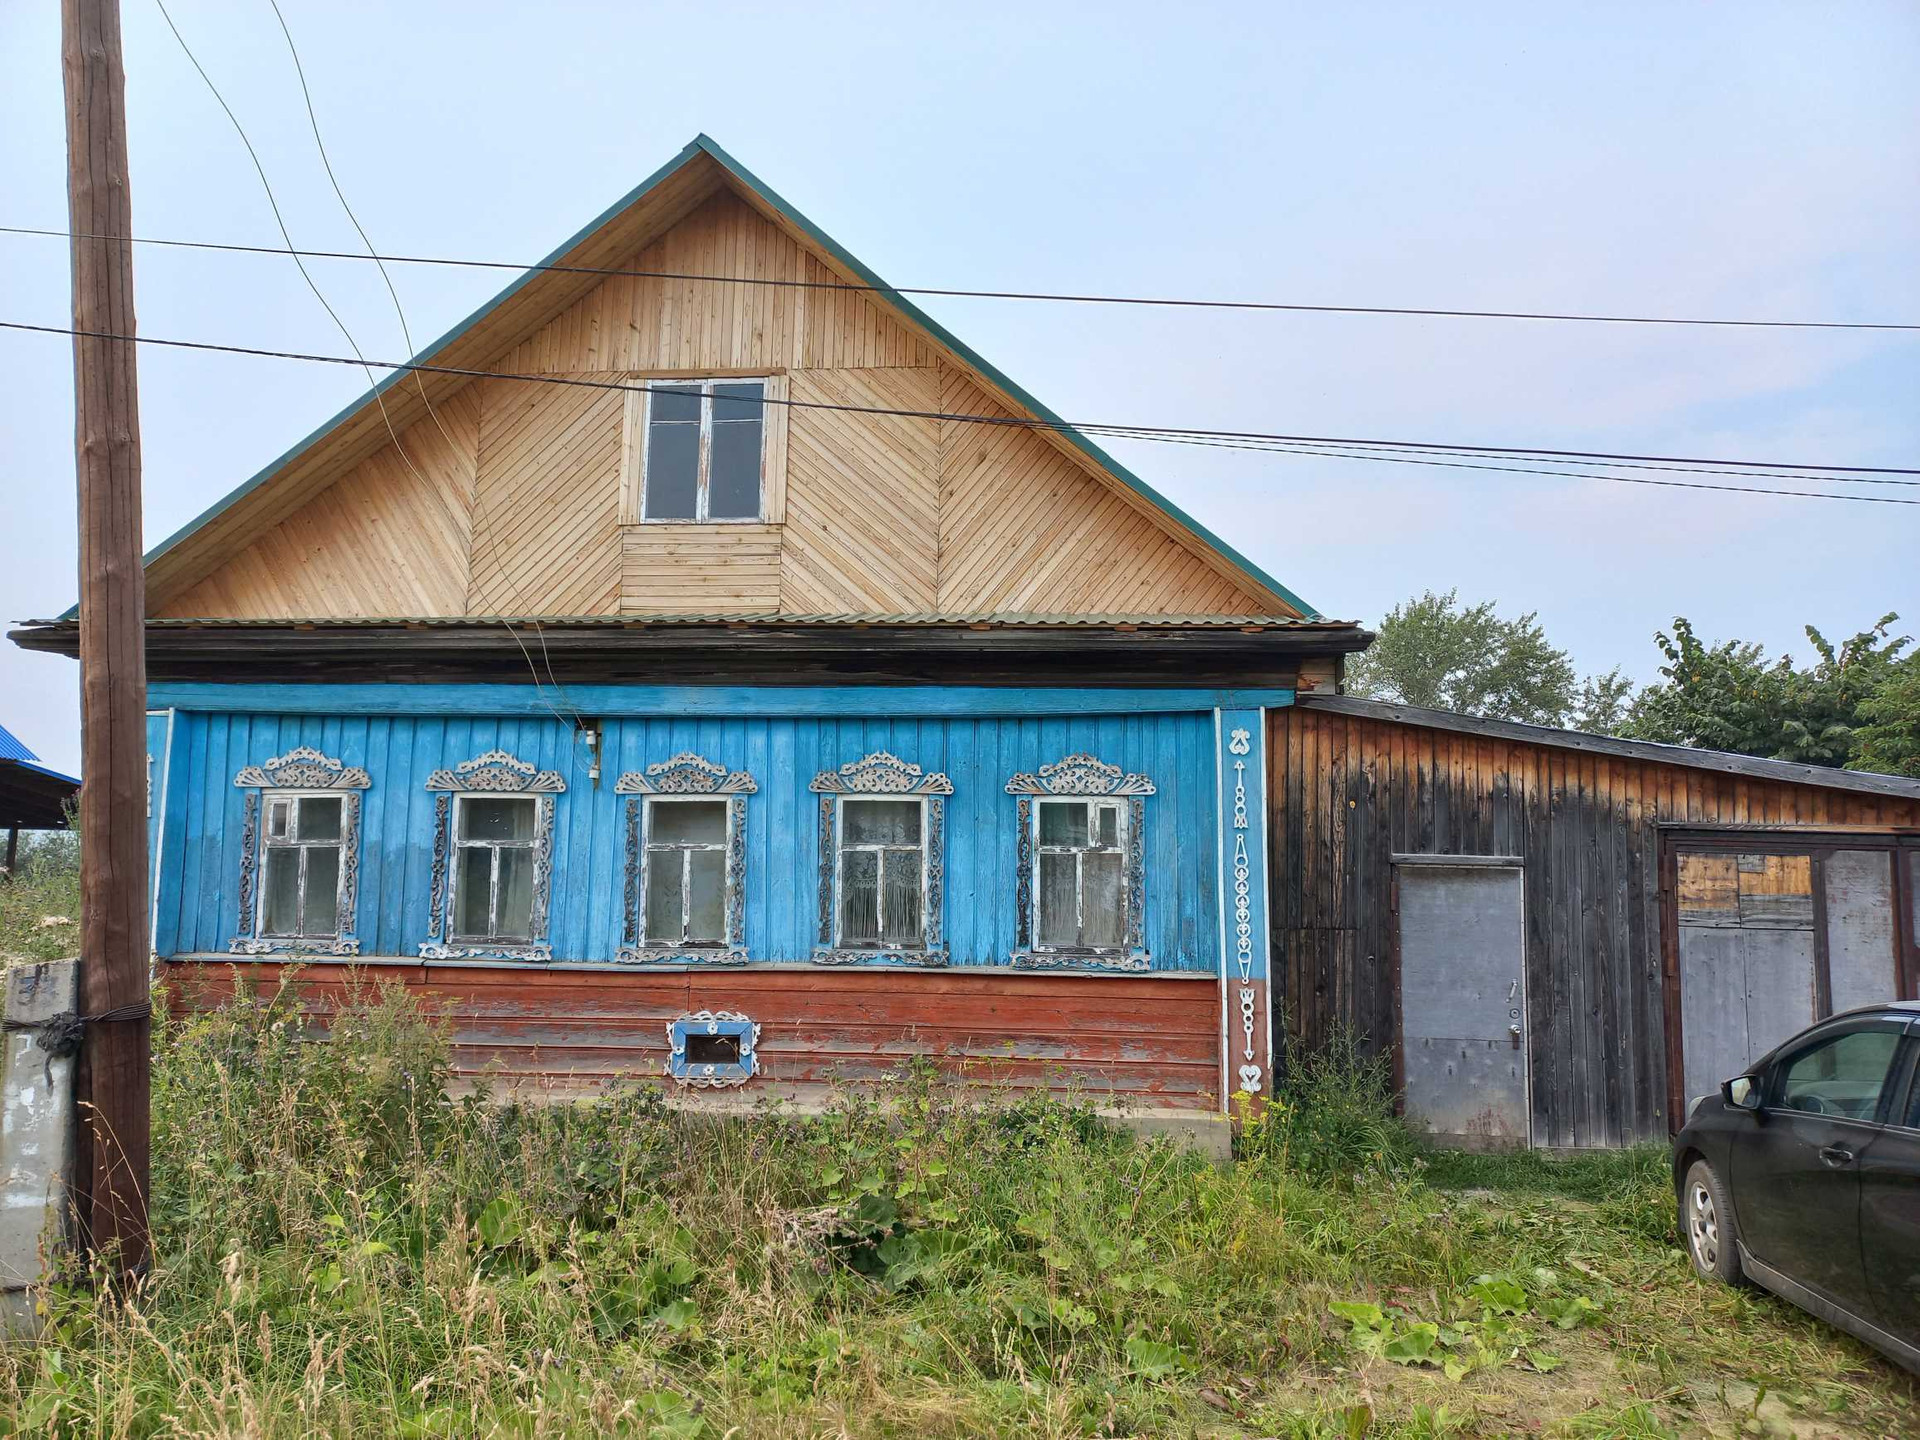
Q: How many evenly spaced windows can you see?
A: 5